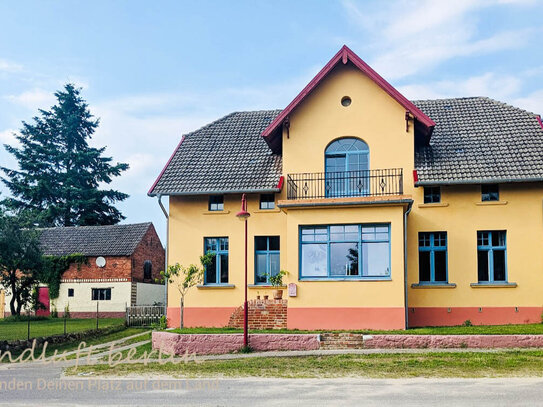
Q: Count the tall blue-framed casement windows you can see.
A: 4